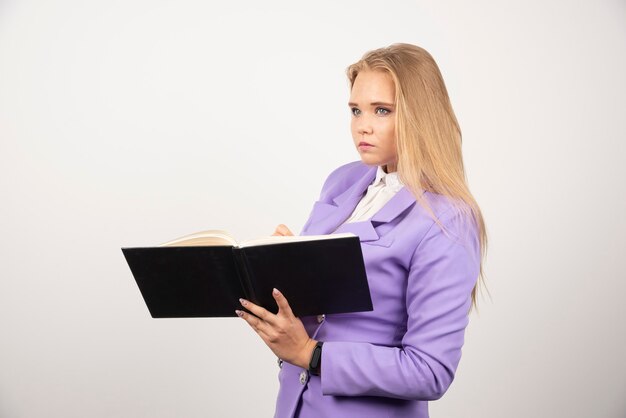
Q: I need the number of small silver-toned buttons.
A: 3